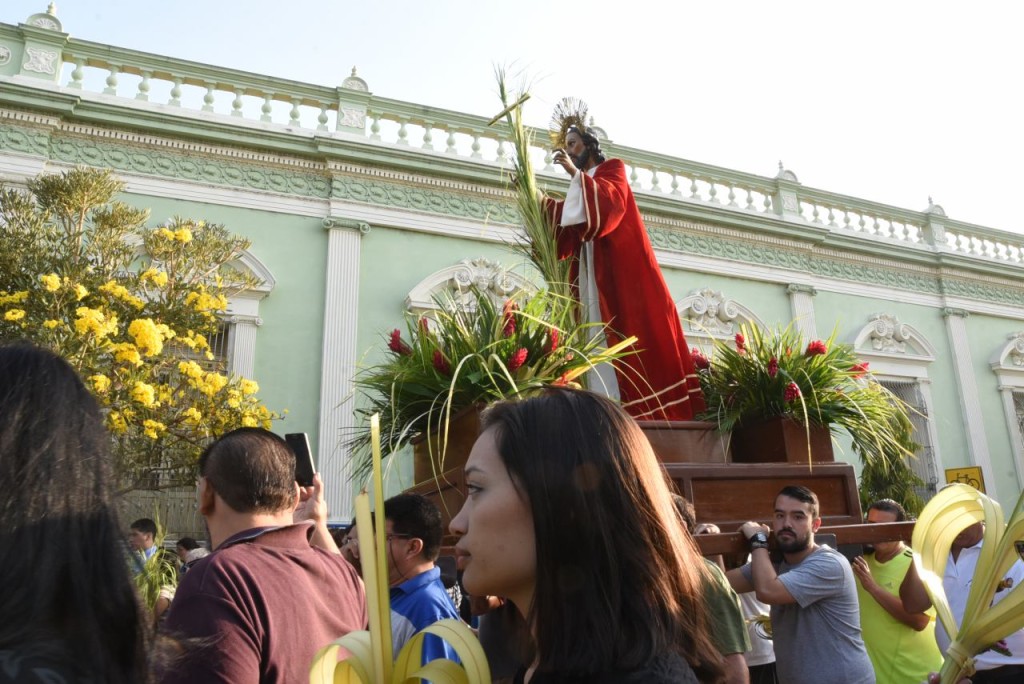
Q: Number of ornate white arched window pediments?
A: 5